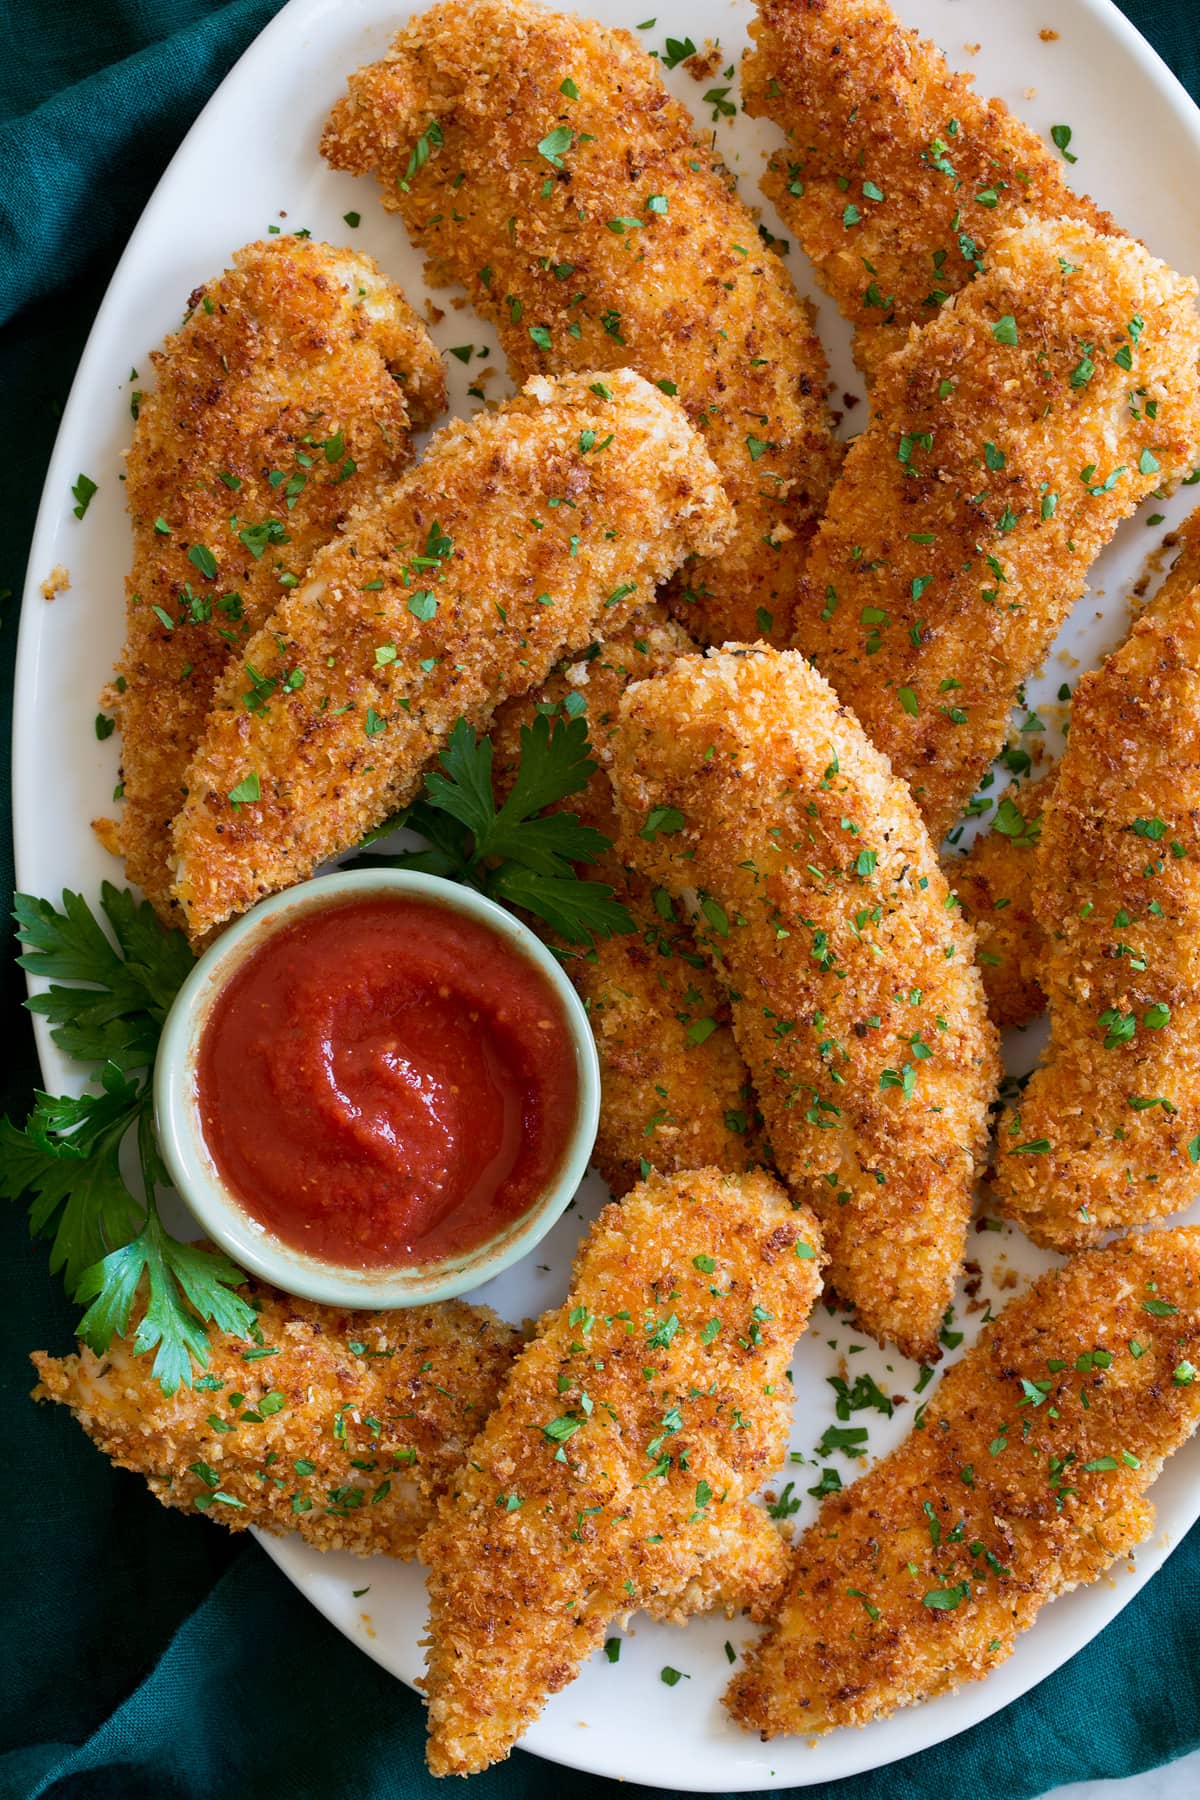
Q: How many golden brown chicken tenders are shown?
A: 12